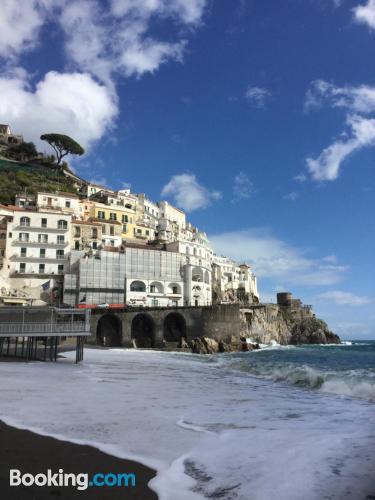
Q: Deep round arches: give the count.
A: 3